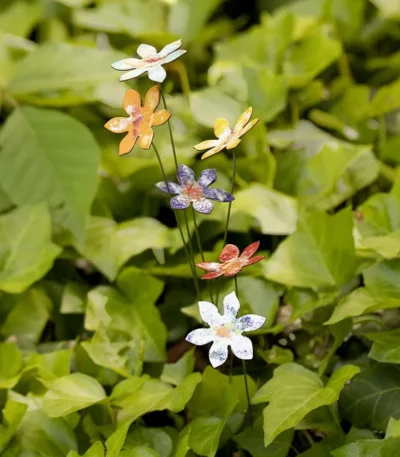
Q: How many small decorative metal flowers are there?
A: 6